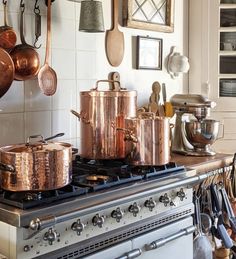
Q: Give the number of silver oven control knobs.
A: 8